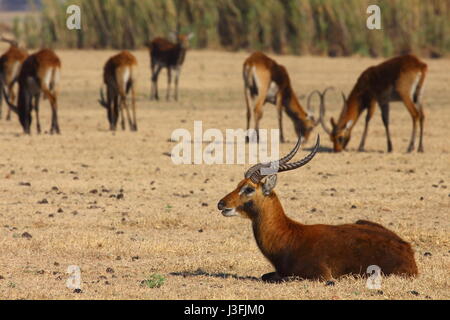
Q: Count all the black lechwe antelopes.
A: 7